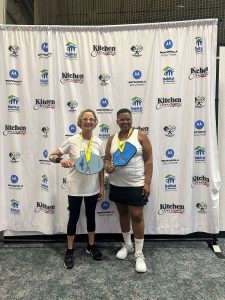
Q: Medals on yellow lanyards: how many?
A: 2